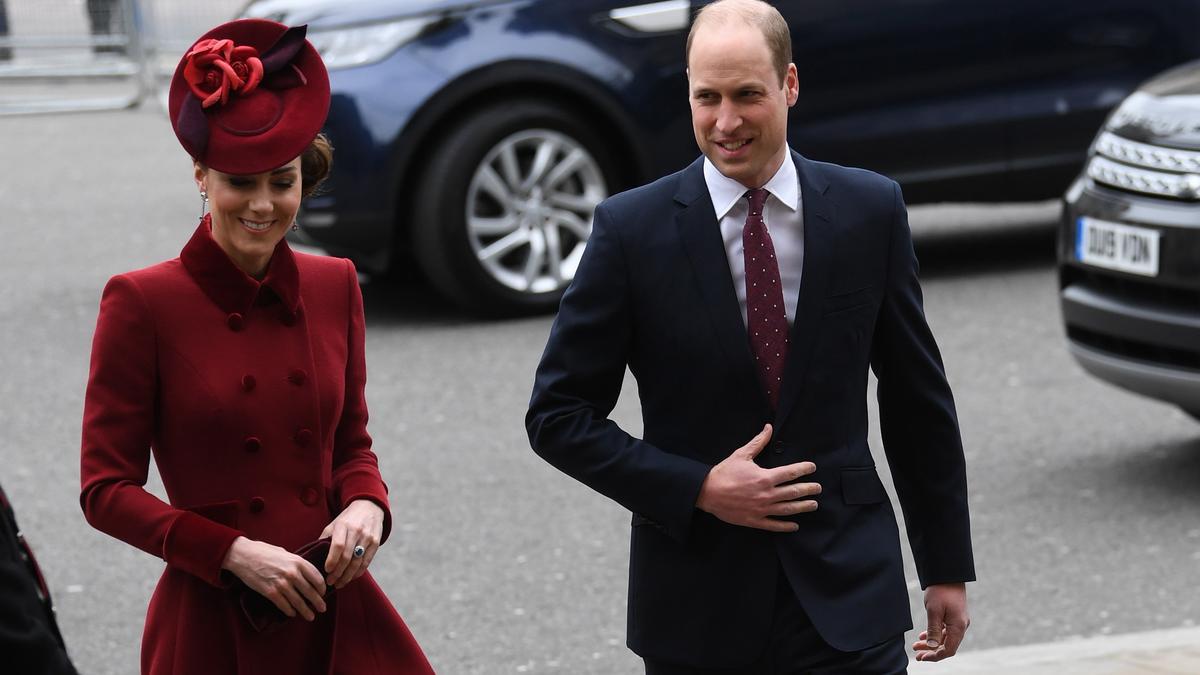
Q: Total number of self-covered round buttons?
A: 8